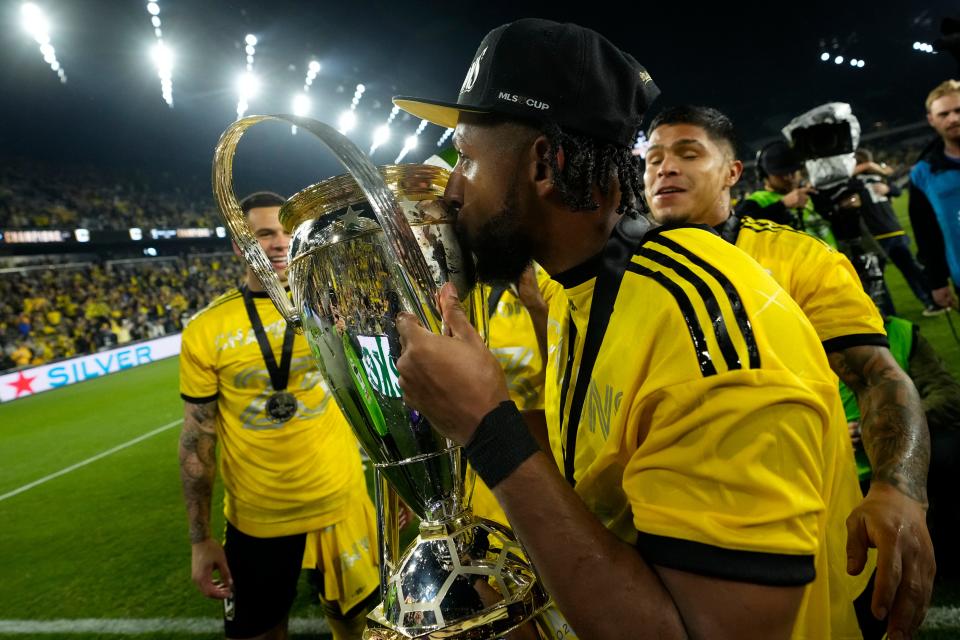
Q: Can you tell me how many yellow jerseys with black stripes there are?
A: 3